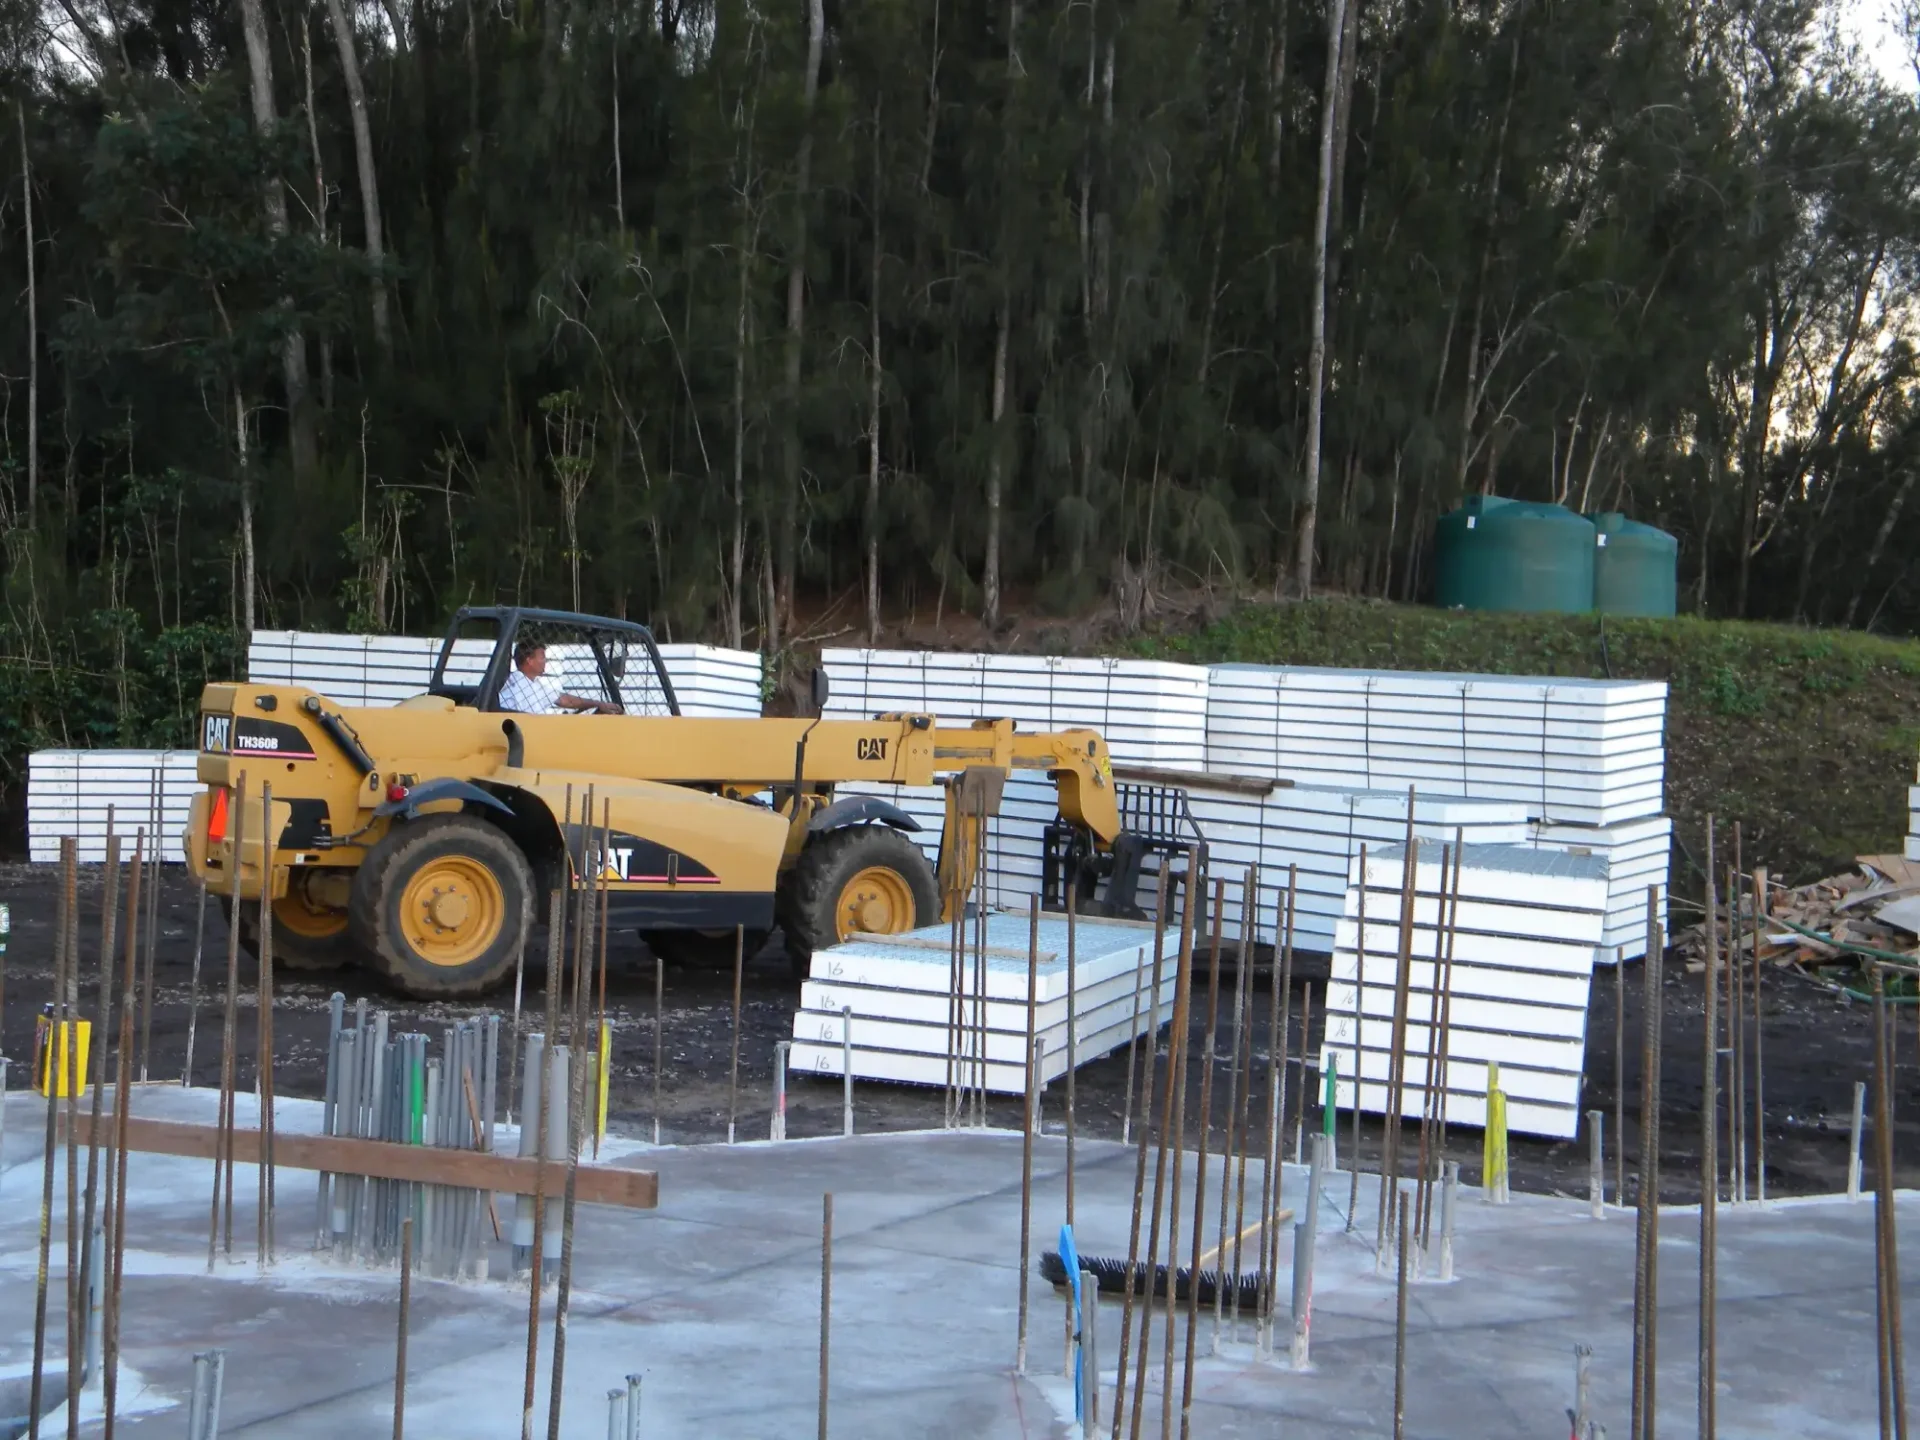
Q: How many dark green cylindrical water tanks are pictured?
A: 2